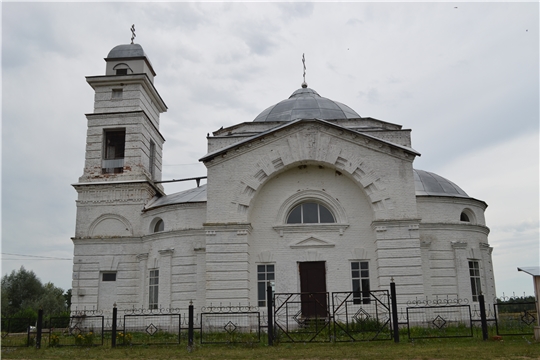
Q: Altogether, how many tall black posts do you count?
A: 6